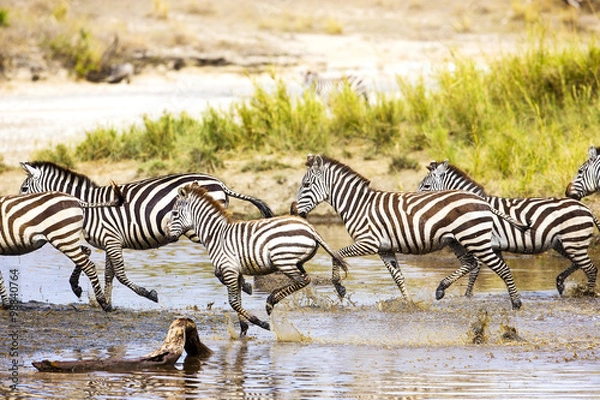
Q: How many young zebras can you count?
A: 1